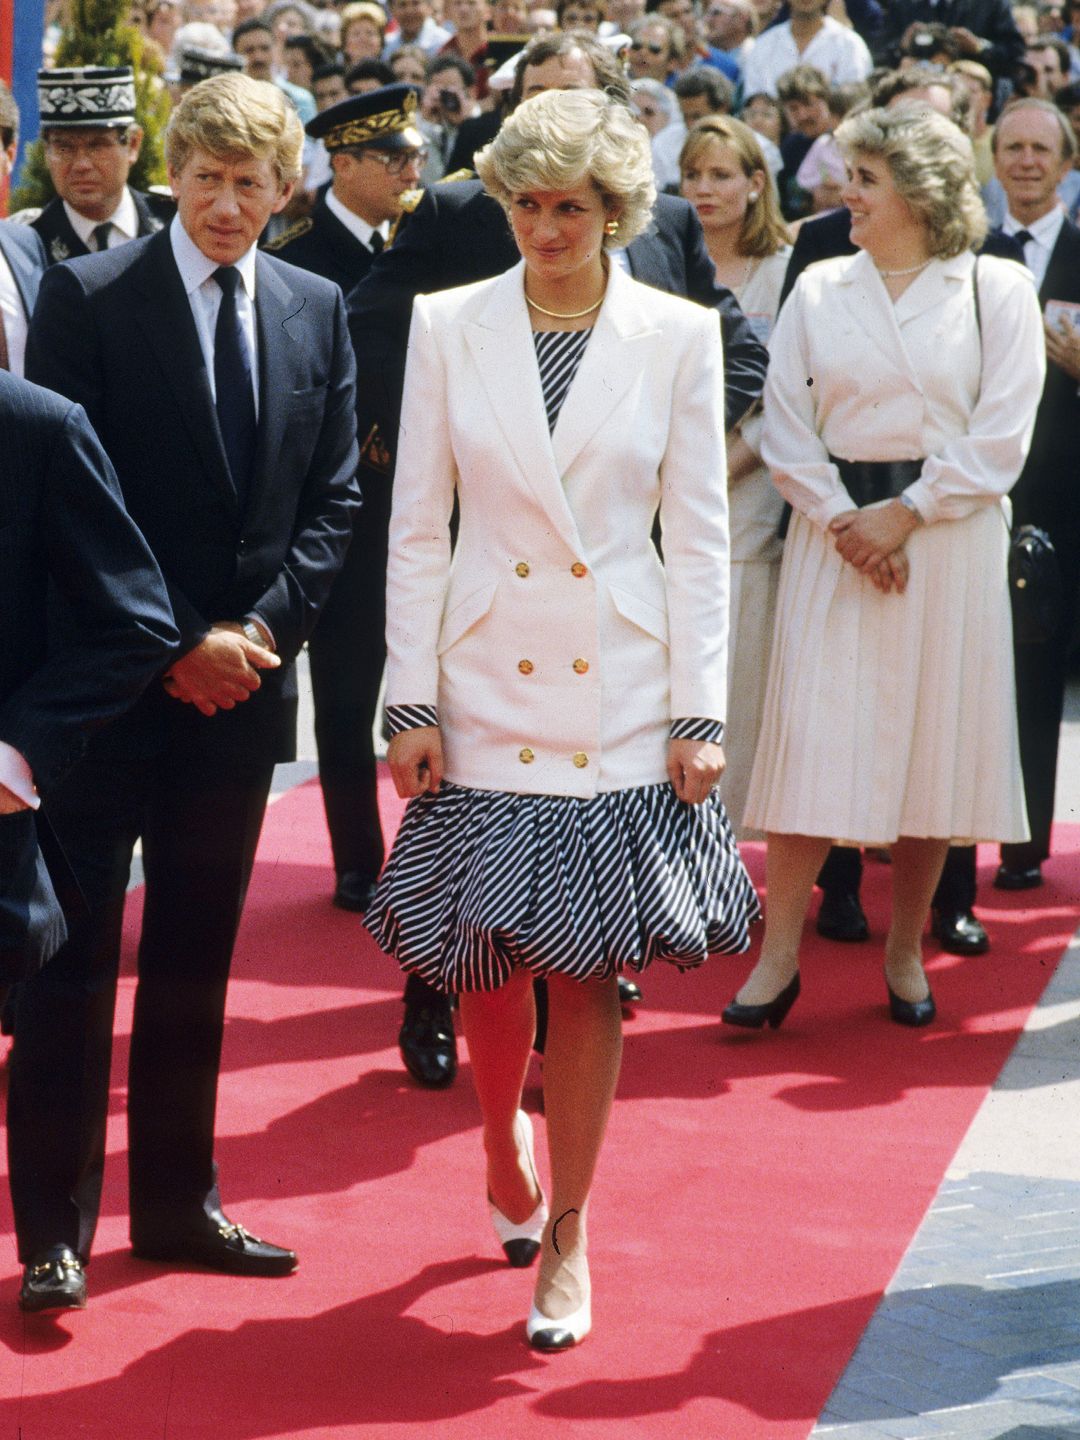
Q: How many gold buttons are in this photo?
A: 6